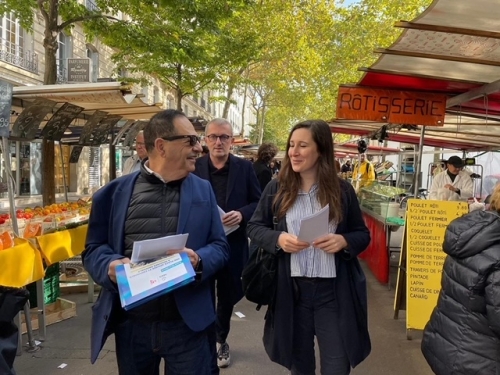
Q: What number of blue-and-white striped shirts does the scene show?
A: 1